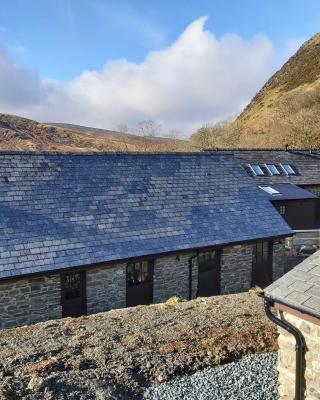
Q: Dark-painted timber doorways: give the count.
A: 4